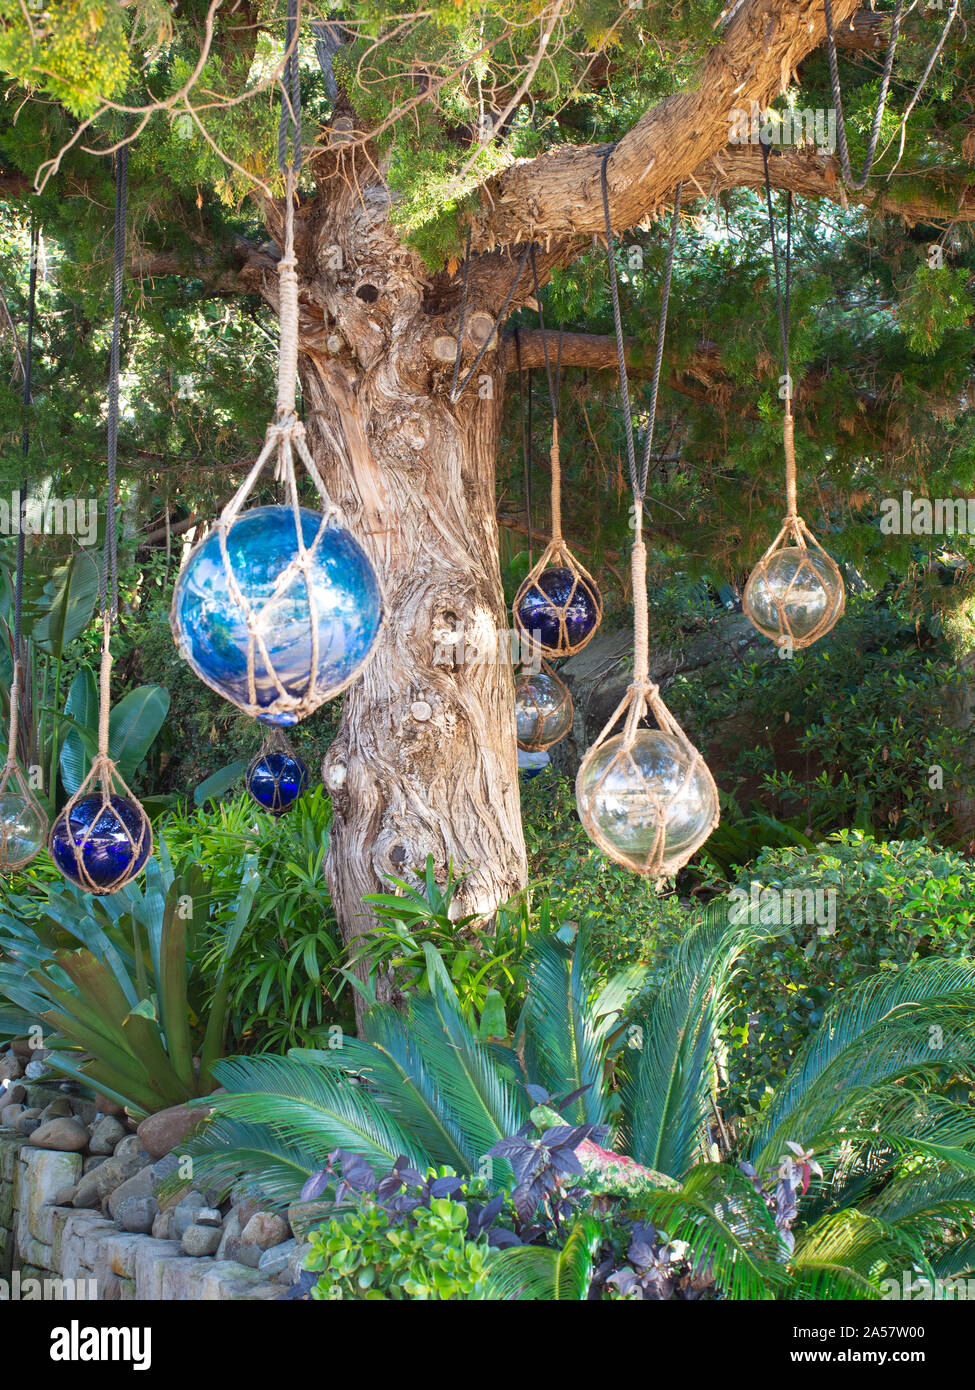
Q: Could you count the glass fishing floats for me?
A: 8